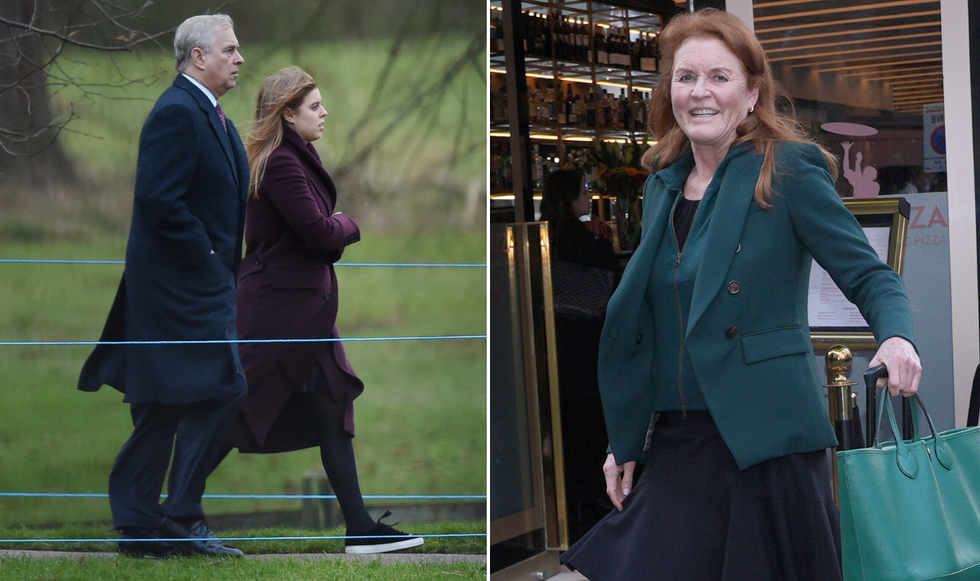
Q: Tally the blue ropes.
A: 4